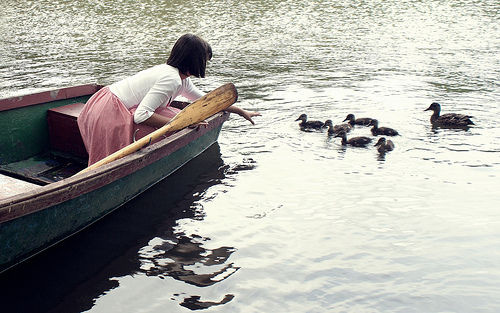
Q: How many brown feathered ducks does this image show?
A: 7